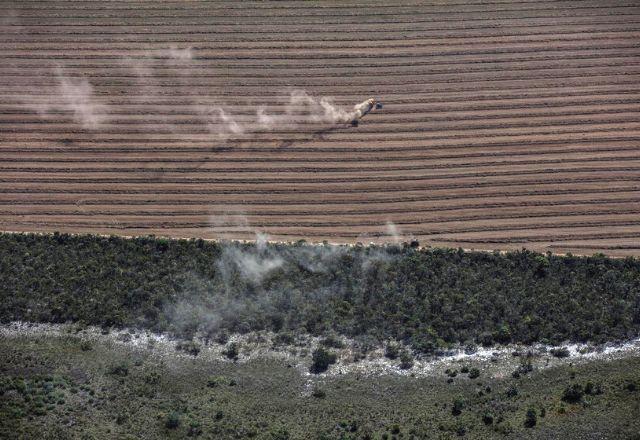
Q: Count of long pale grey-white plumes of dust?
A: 2